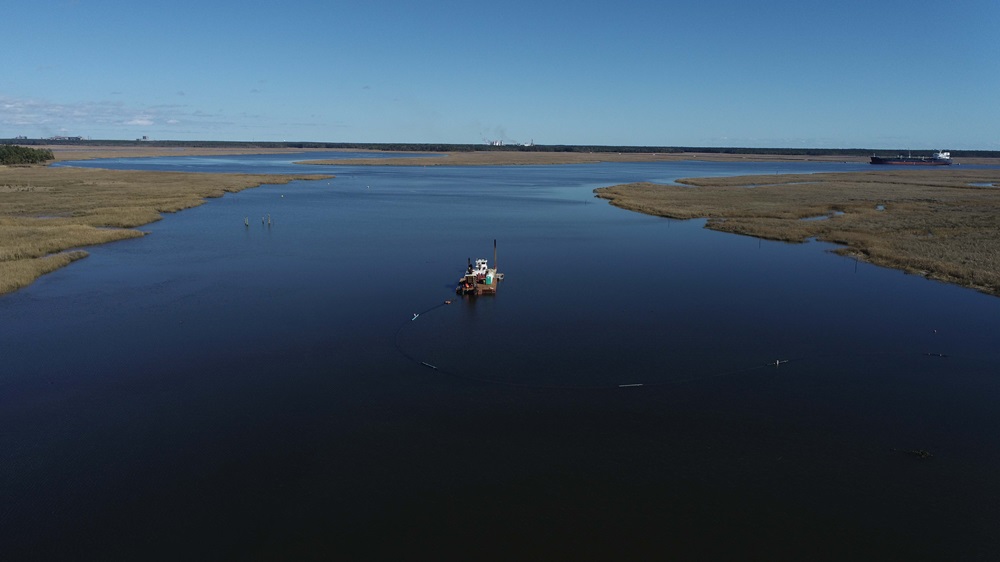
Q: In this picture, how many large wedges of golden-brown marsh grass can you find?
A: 2